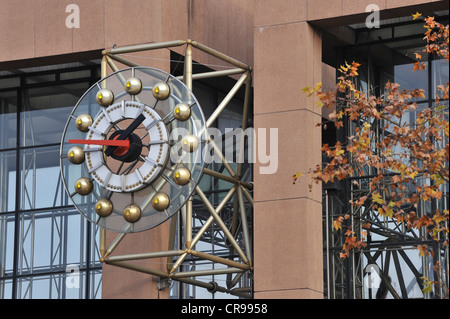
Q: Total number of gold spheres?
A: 12